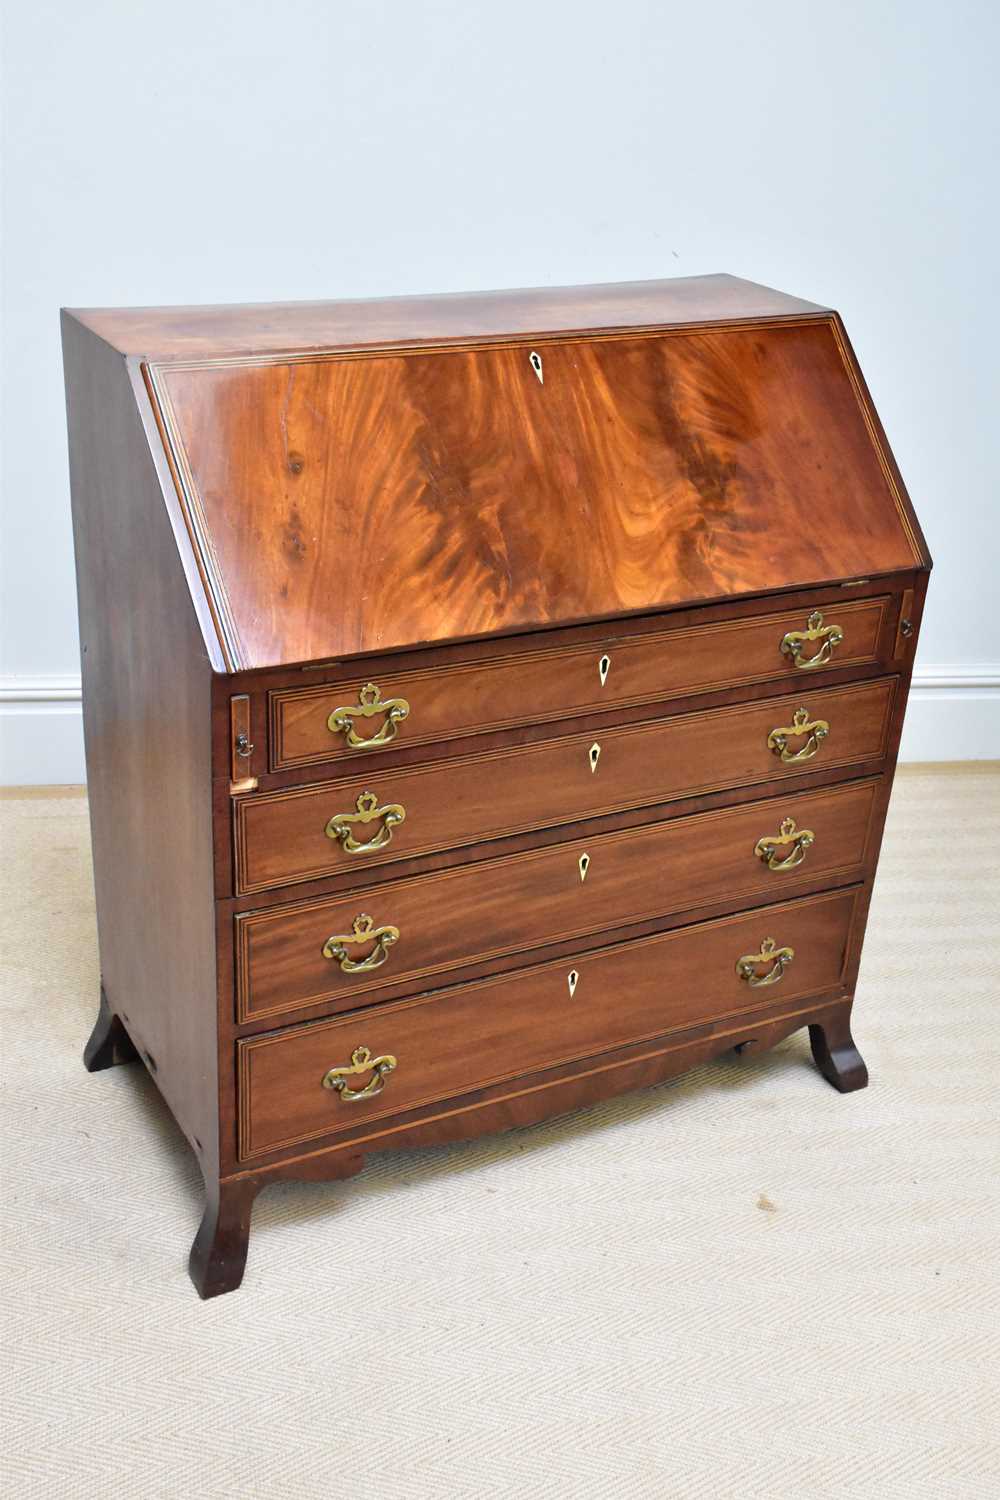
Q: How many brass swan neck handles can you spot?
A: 8